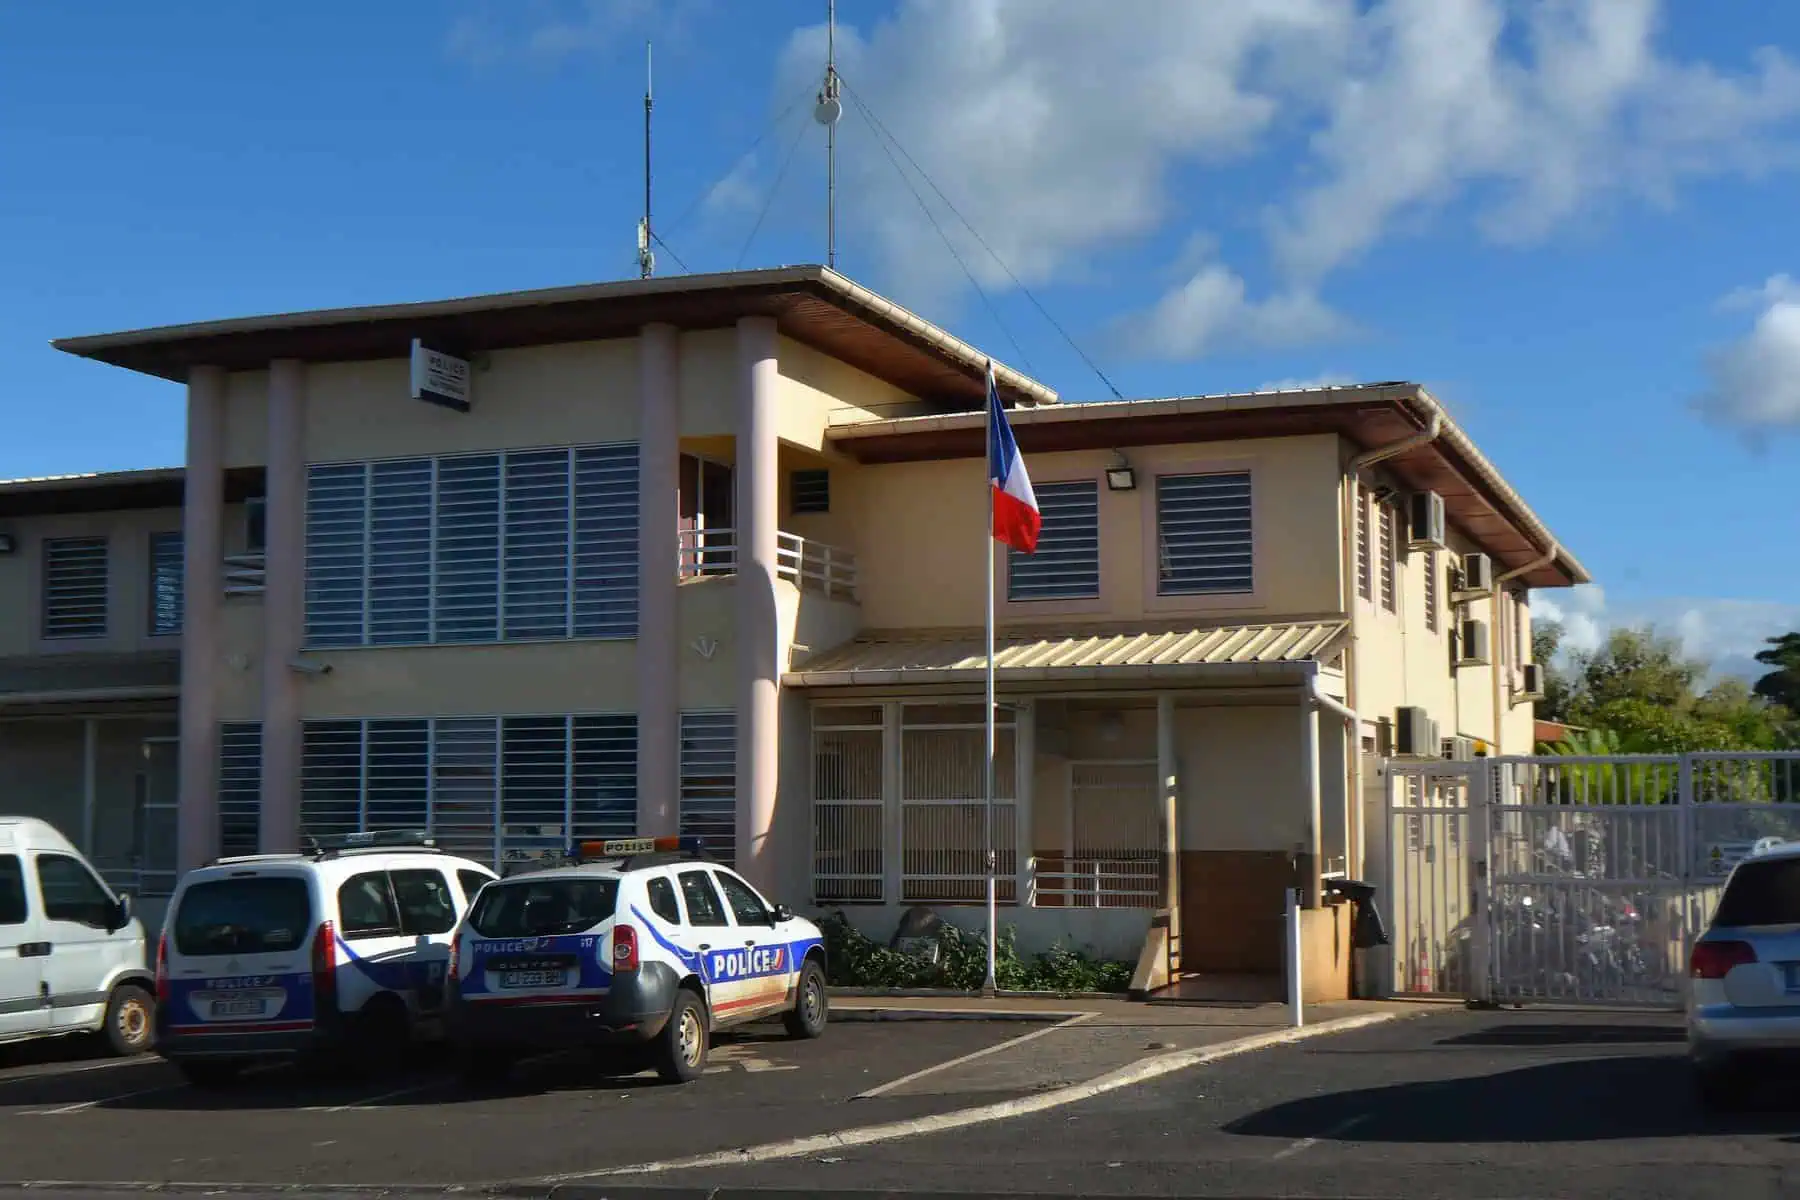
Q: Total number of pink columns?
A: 4